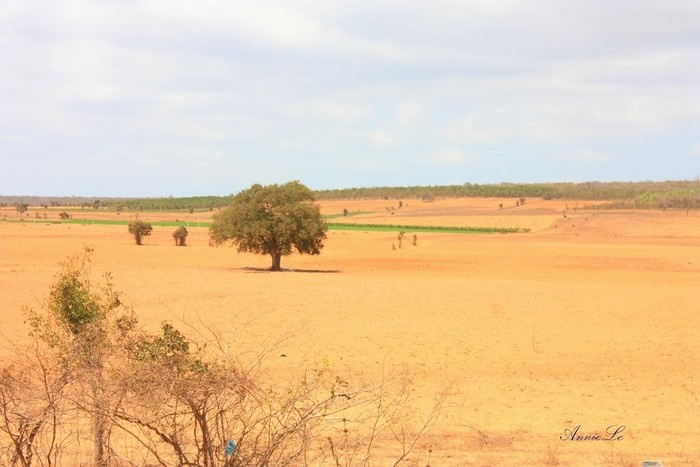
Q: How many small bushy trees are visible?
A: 2